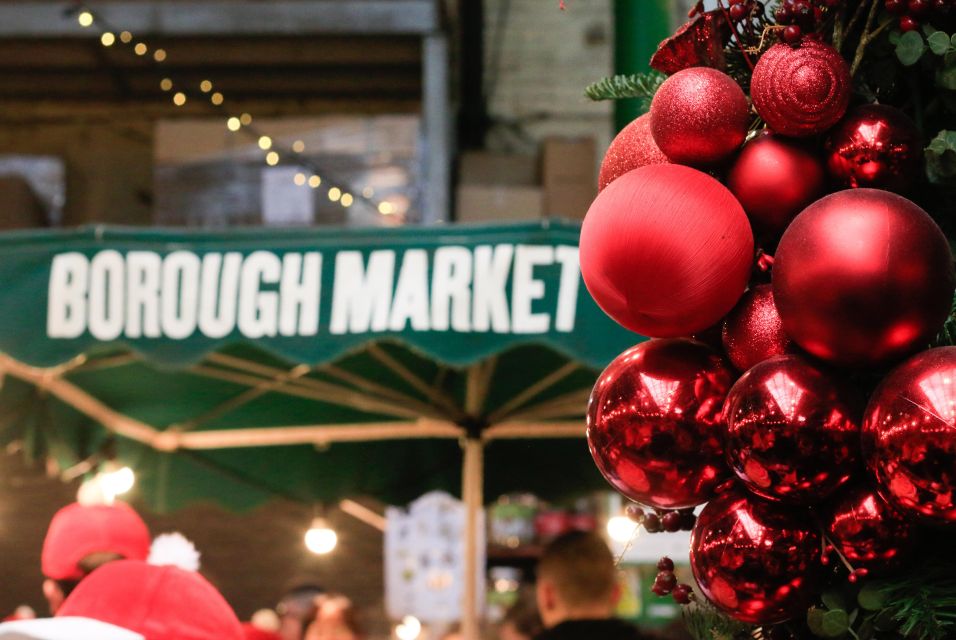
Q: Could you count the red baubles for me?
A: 13